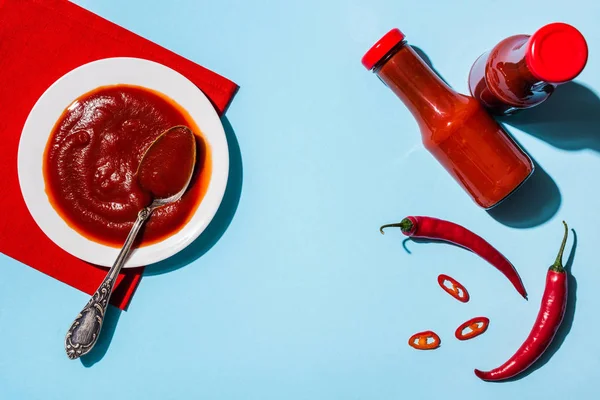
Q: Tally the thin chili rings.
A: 3